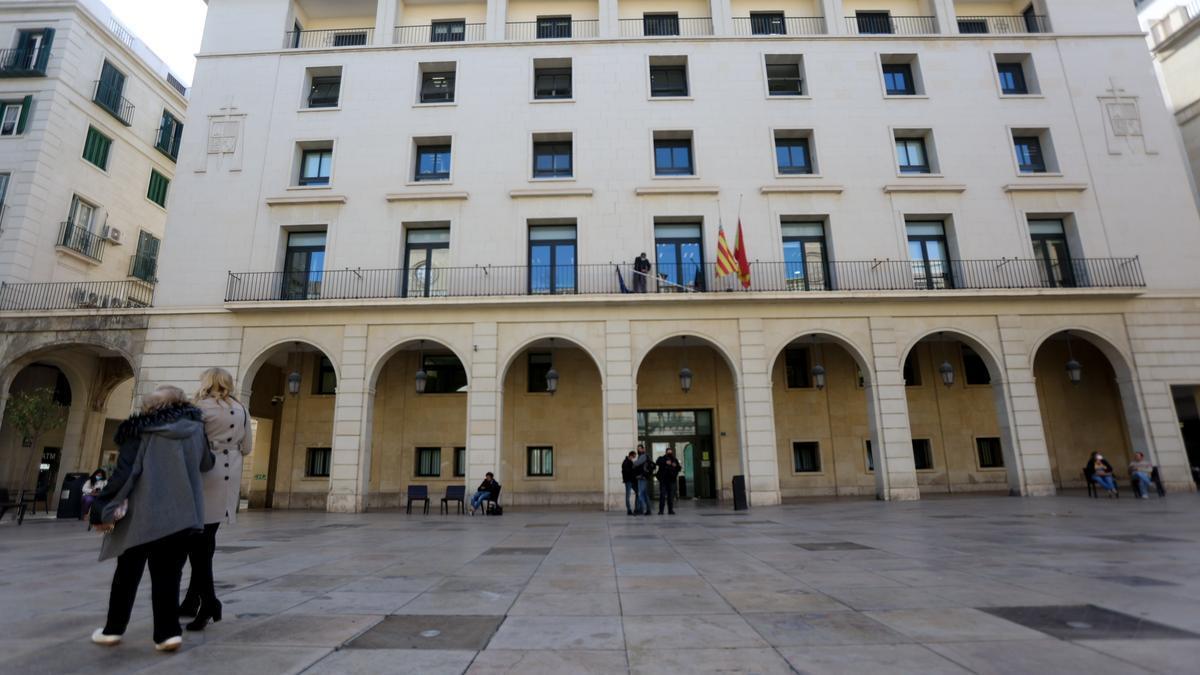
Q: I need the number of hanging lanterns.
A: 7